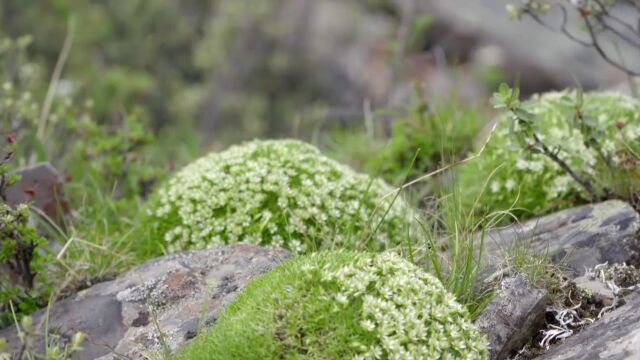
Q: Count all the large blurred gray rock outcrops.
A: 1